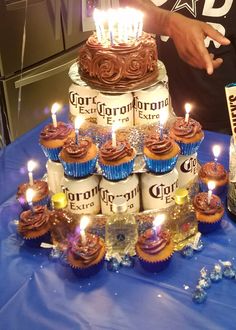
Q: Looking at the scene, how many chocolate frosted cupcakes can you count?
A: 11